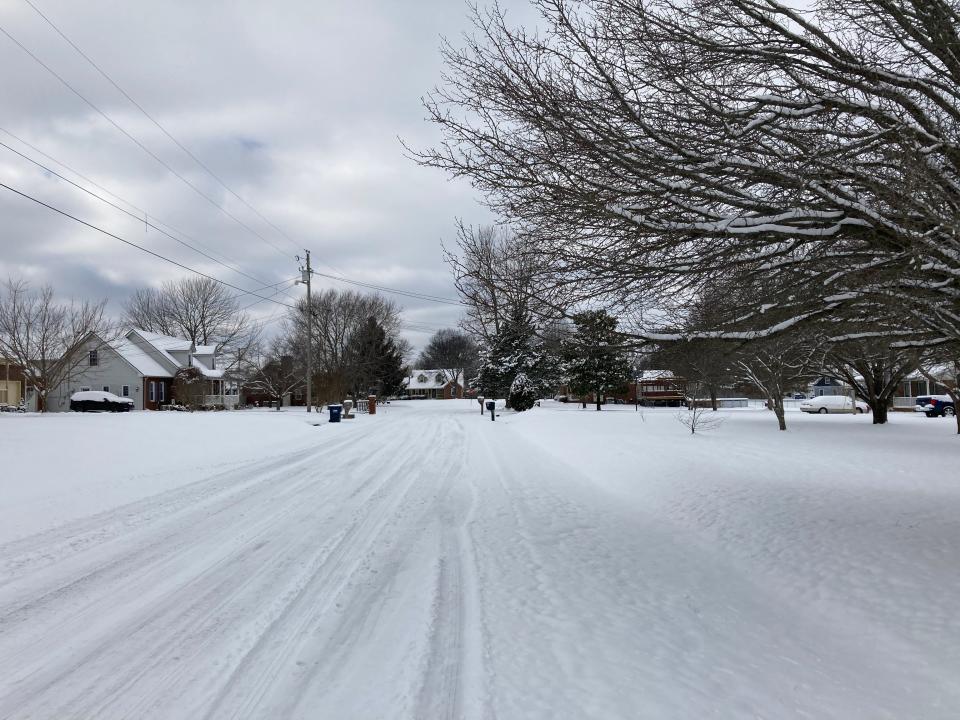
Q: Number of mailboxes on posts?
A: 3